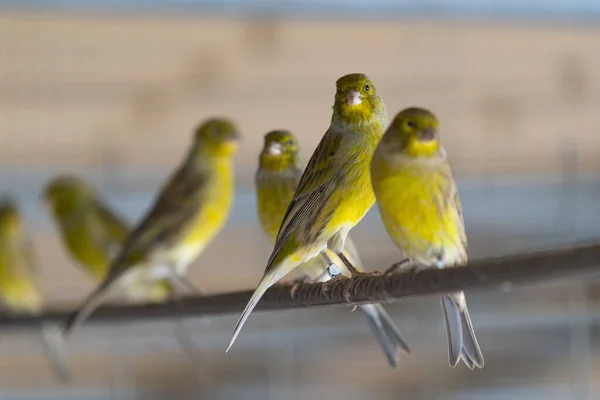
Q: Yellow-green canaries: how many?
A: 6